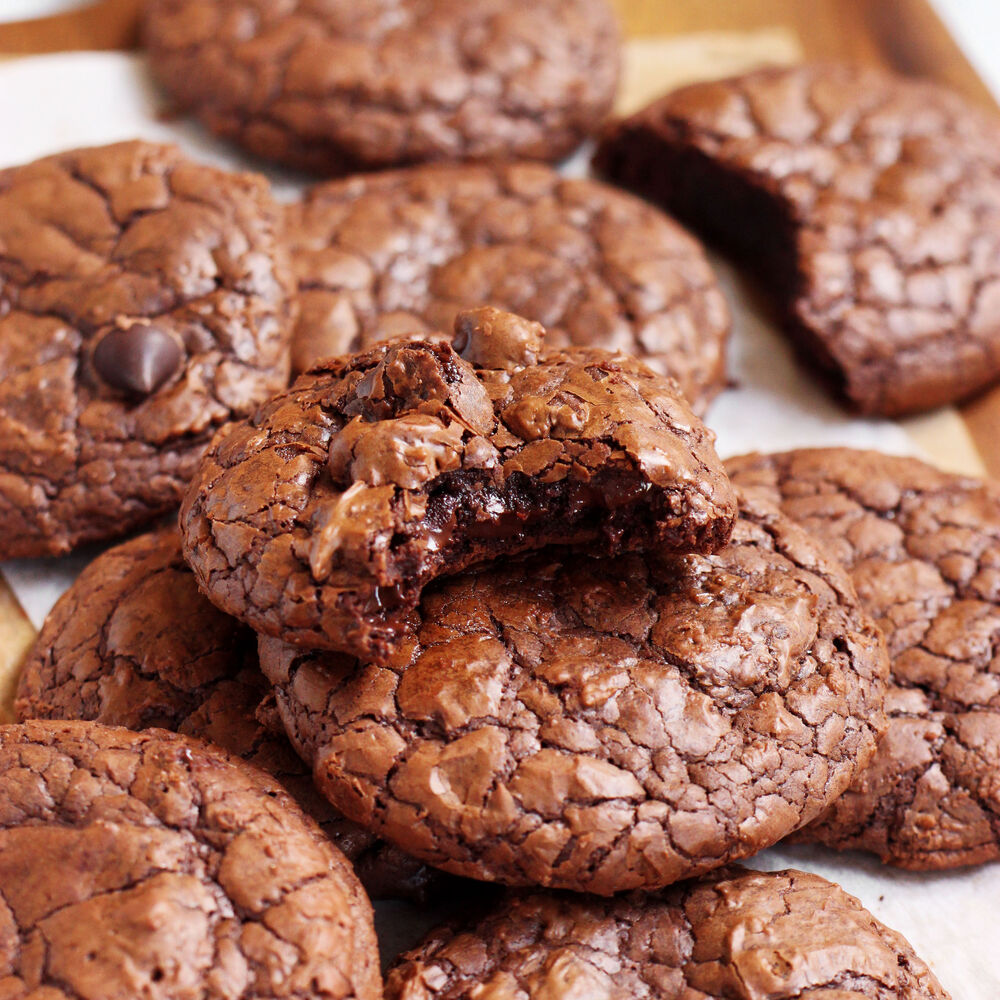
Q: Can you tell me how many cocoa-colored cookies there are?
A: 10